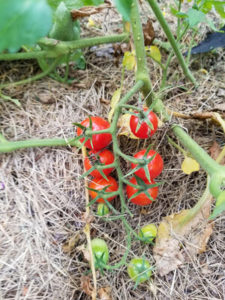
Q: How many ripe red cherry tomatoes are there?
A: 6